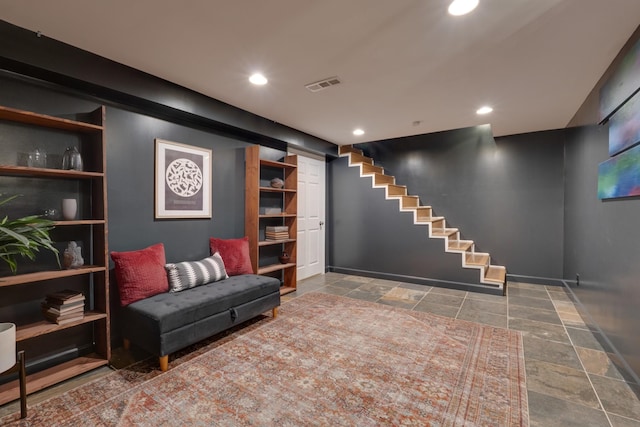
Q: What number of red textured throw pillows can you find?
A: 2